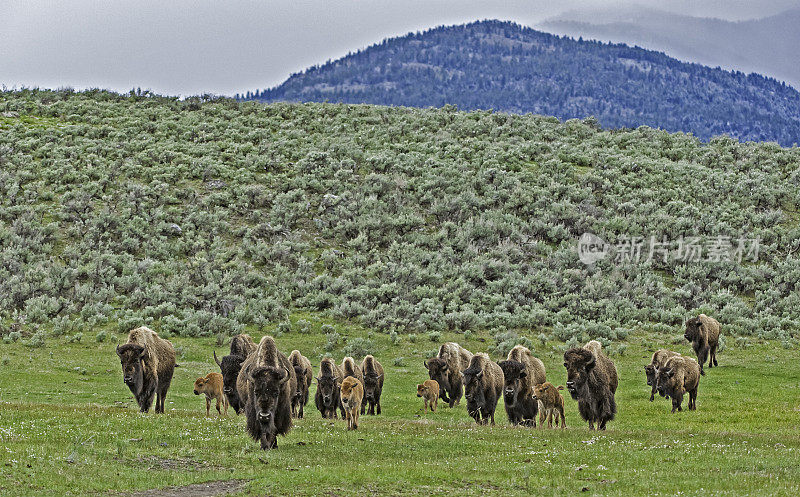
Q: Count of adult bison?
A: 14